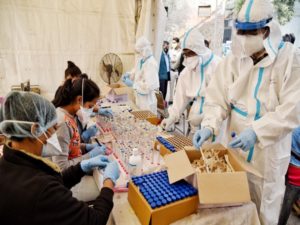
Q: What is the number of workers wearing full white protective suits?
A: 3